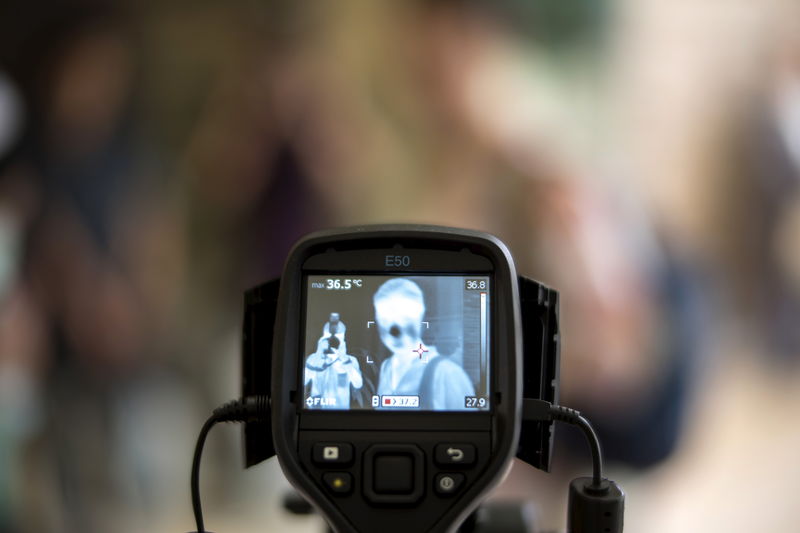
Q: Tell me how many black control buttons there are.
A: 5